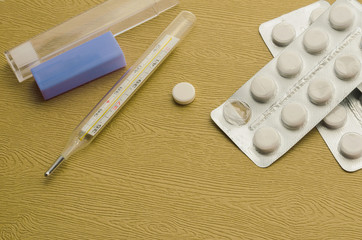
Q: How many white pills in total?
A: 13